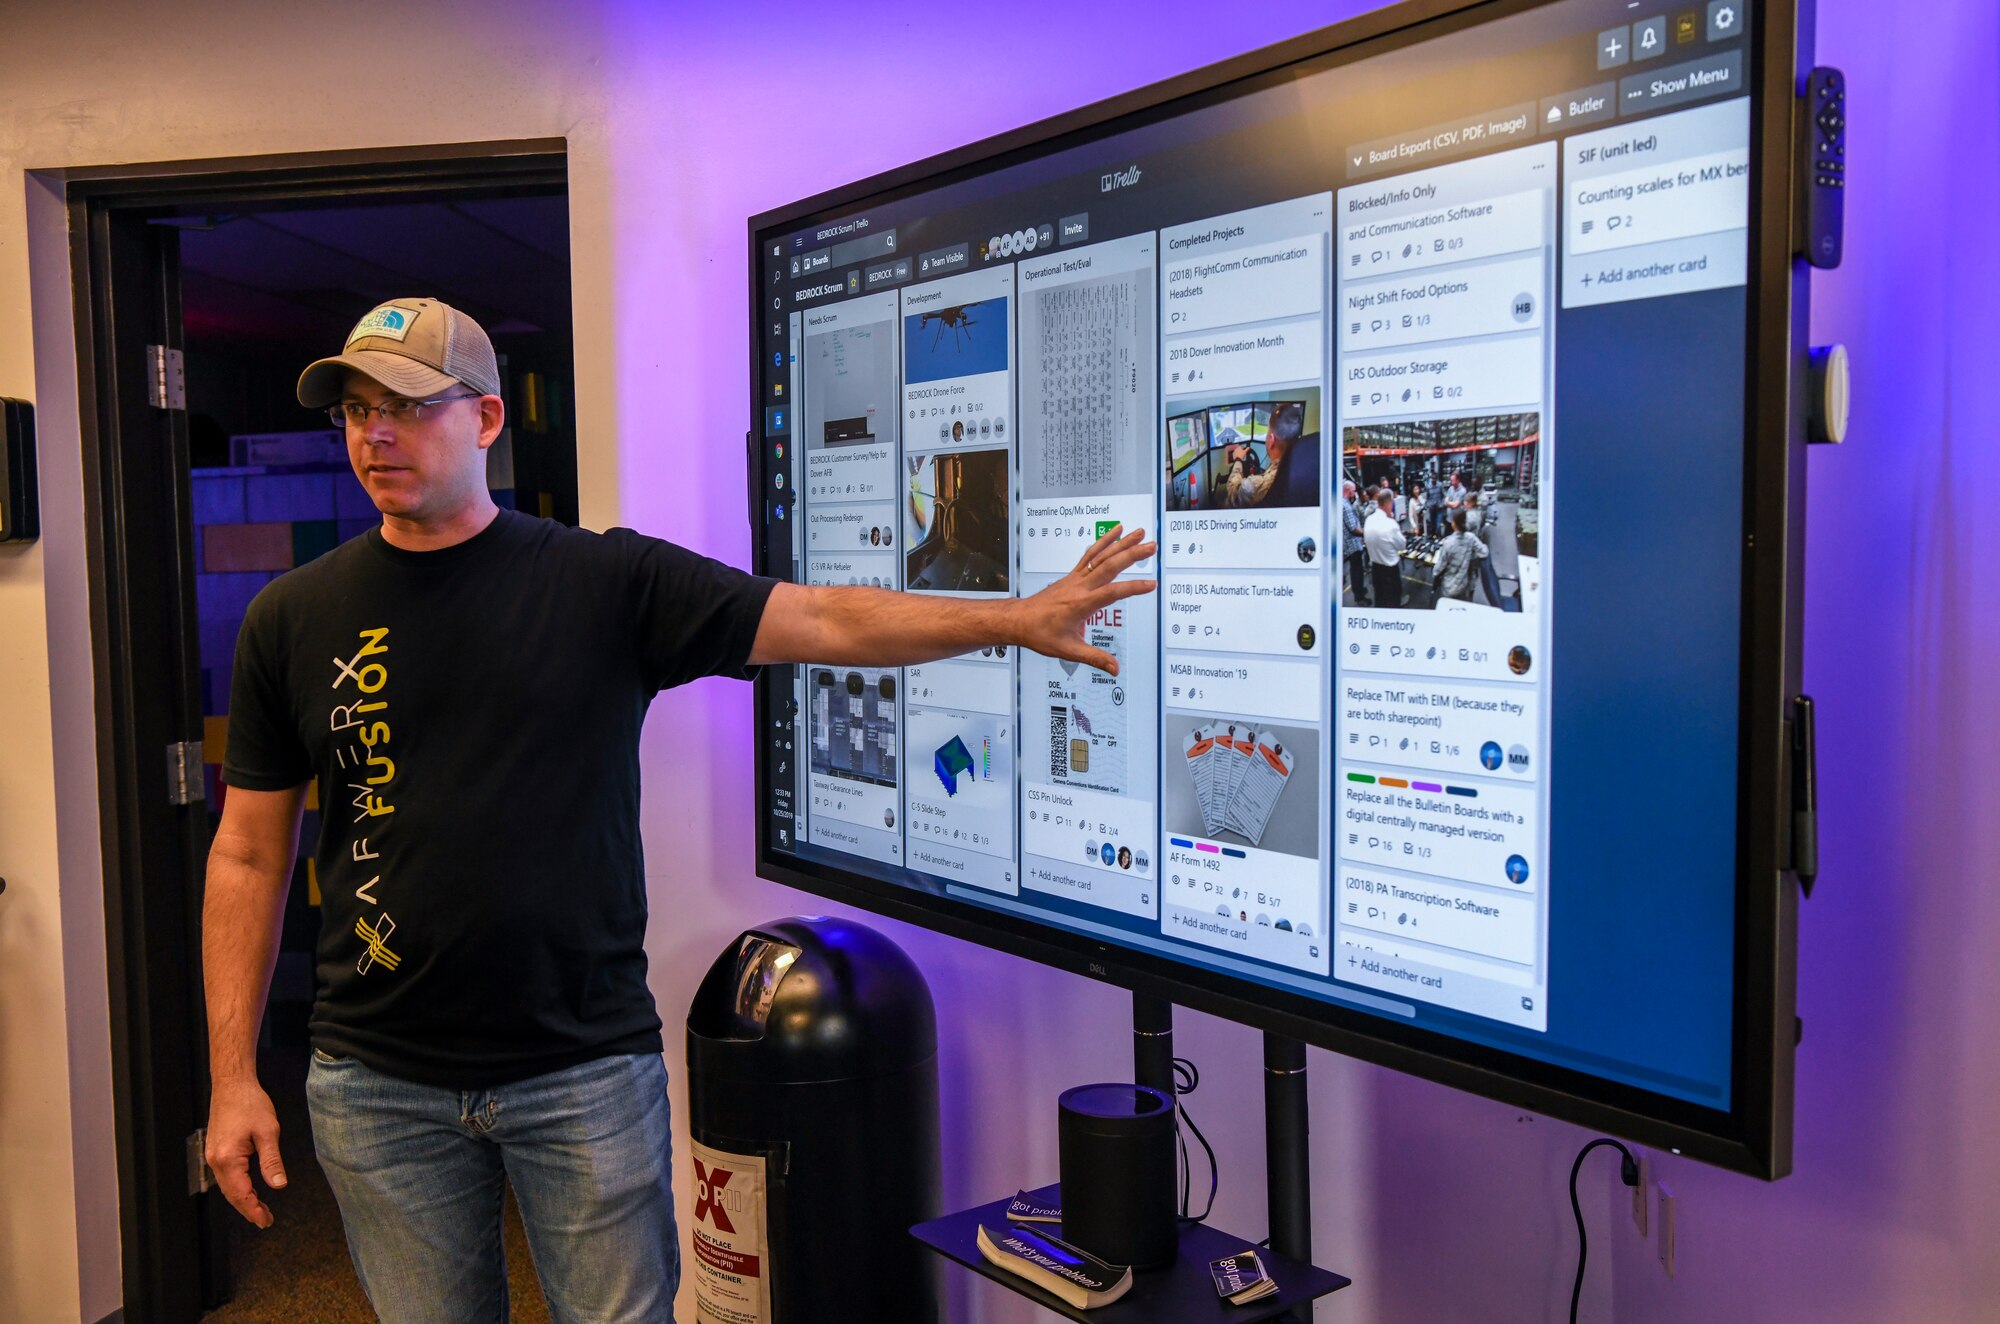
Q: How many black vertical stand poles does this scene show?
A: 2